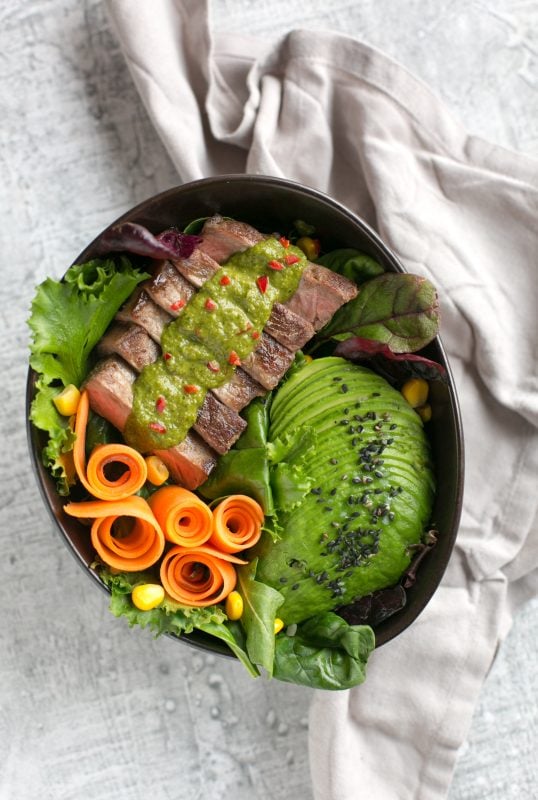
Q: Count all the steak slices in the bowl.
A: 6